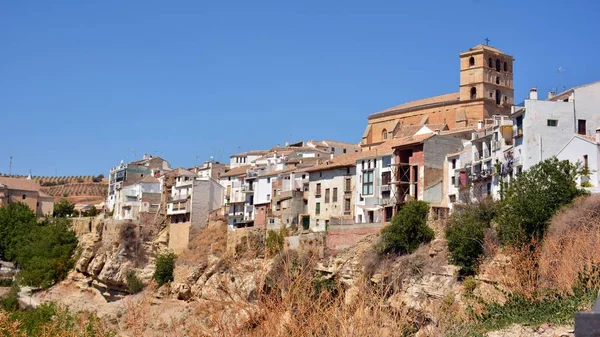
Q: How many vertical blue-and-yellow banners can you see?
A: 0